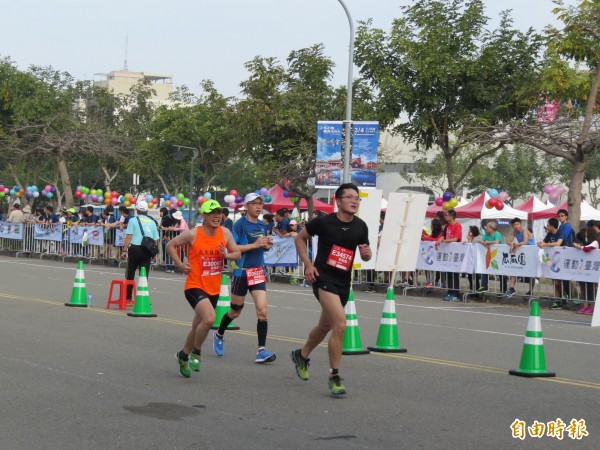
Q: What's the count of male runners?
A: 3